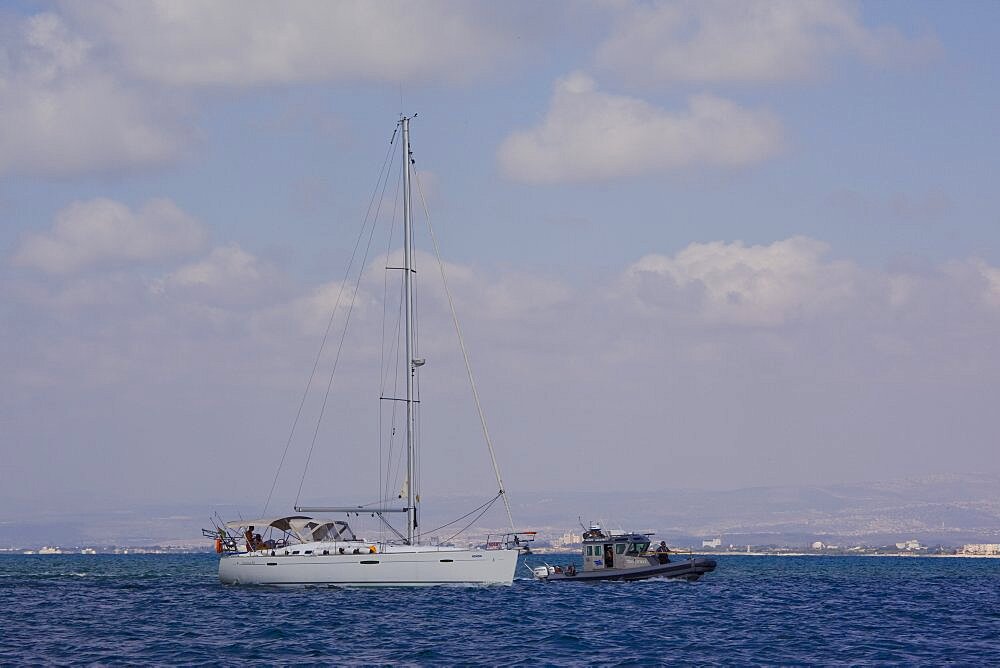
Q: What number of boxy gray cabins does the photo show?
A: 1